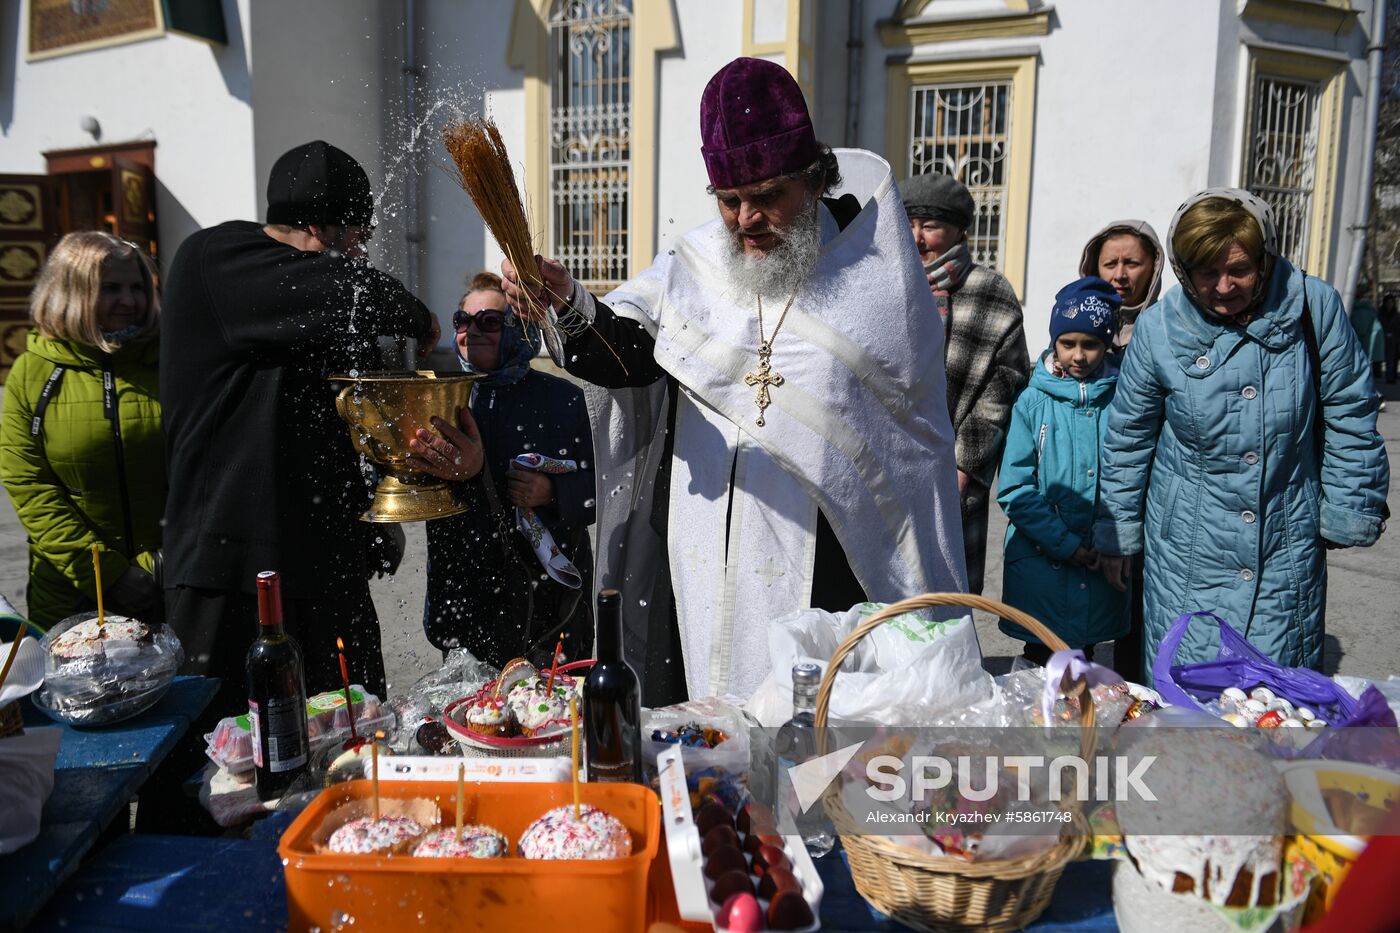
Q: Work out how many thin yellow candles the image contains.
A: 5